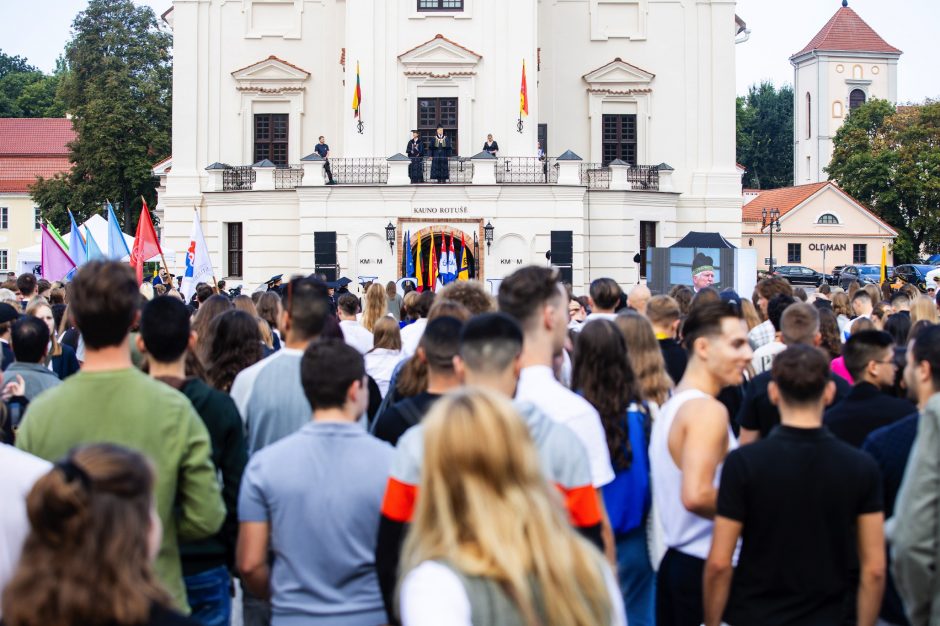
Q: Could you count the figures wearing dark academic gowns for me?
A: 2